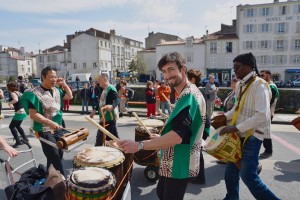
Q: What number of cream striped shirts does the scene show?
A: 1